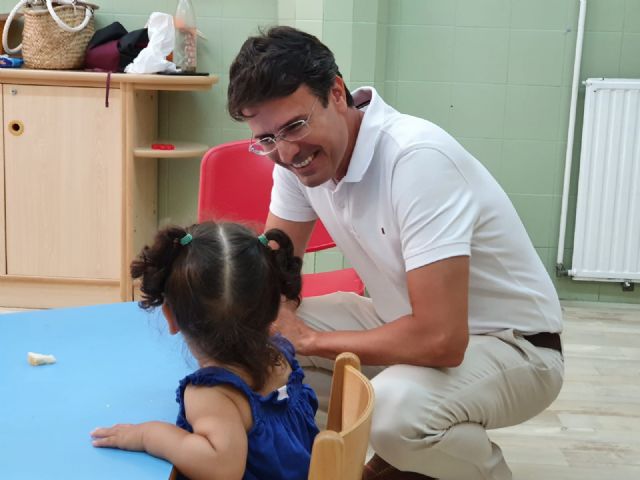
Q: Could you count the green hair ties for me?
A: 2